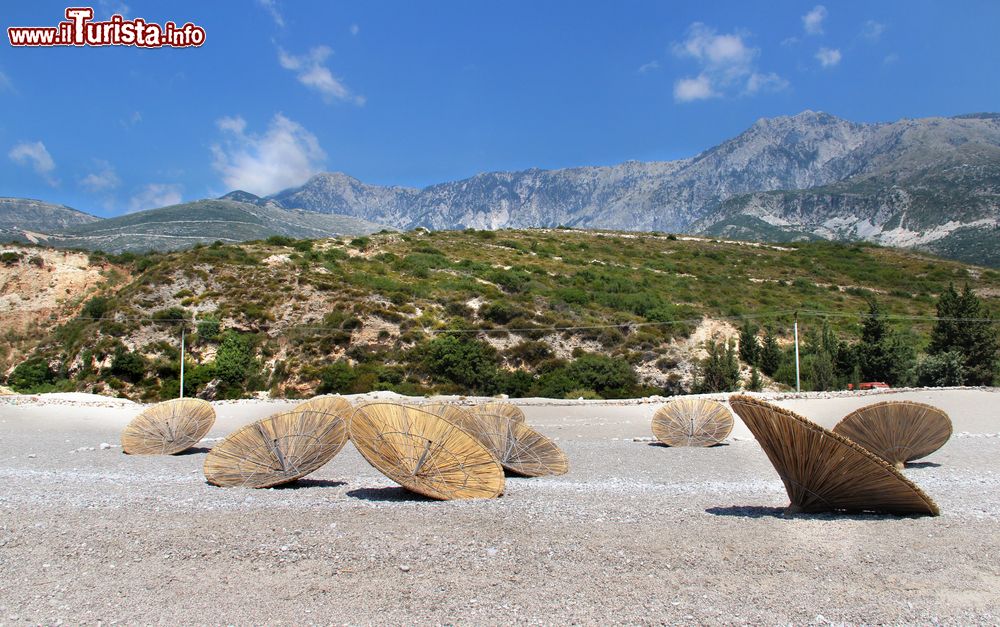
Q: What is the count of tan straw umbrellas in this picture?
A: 10